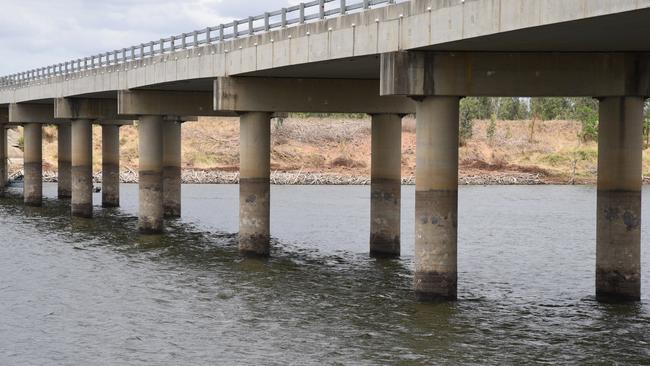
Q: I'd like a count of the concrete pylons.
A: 11